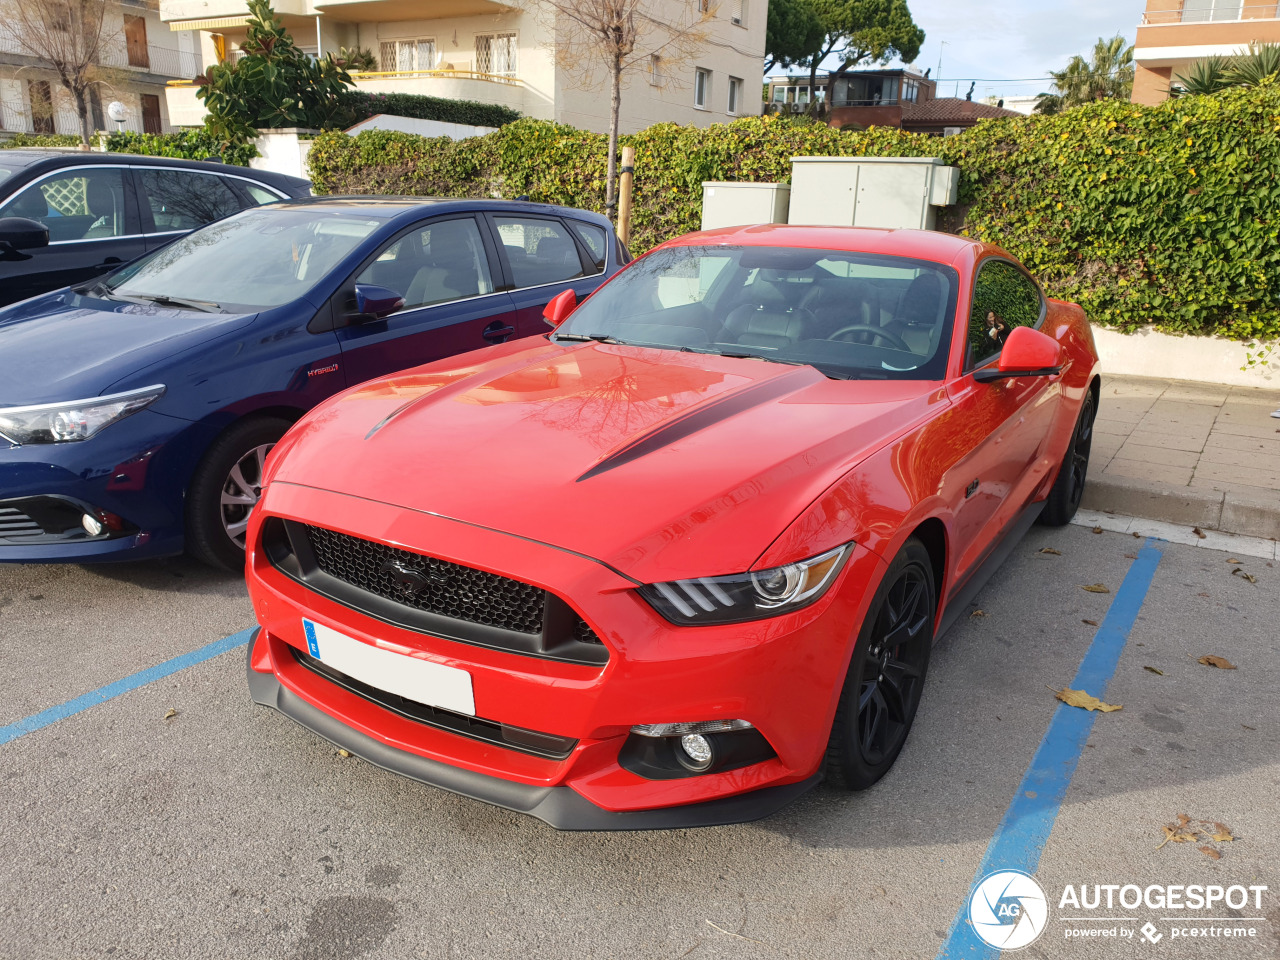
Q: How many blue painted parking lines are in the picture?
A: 2